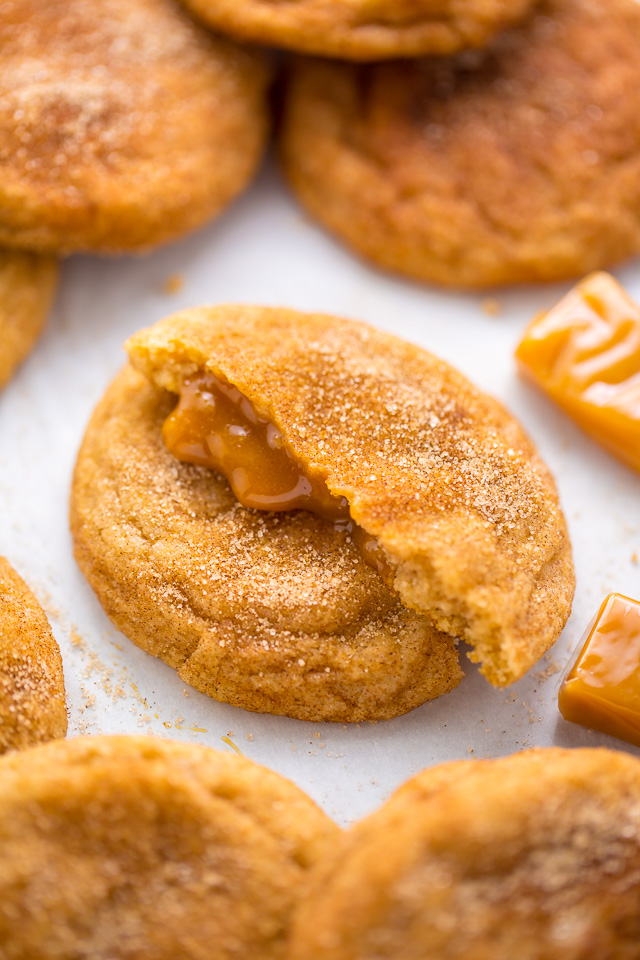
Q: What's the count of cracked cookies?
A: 1